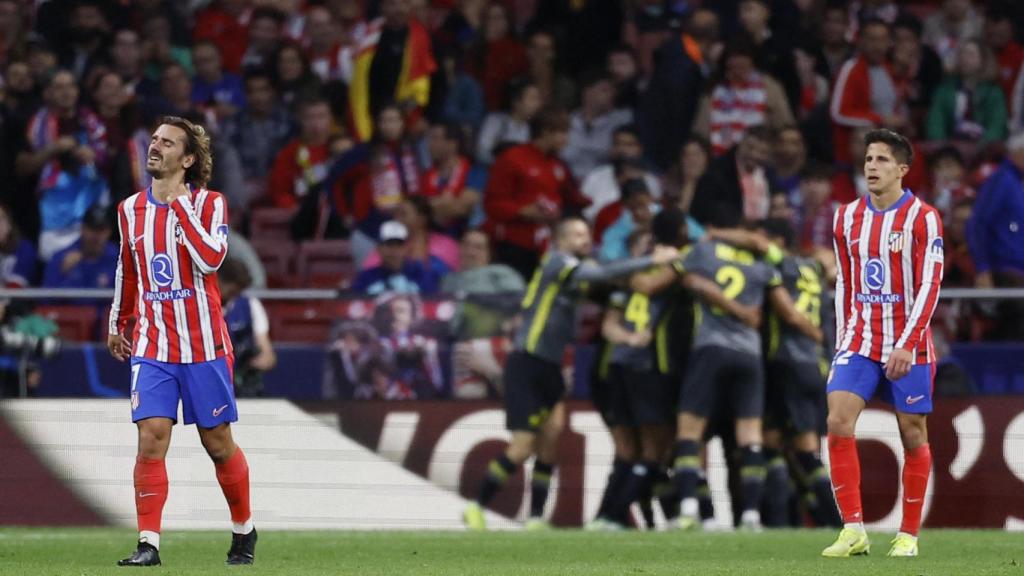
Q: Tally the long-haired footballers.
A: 1